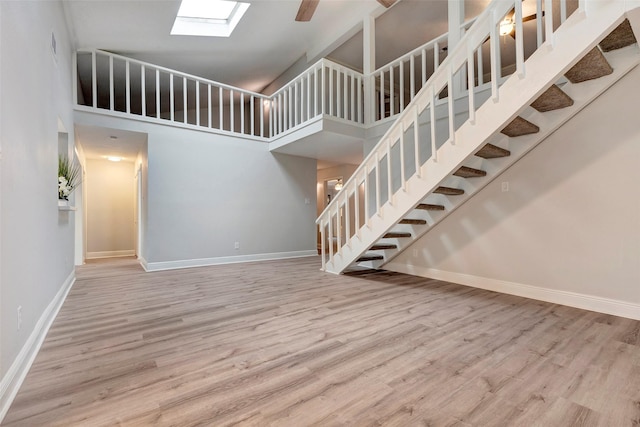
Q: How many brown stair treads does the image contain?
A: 12